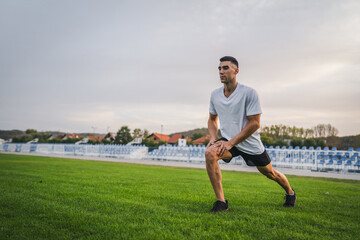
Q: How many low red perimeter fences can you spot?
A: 0